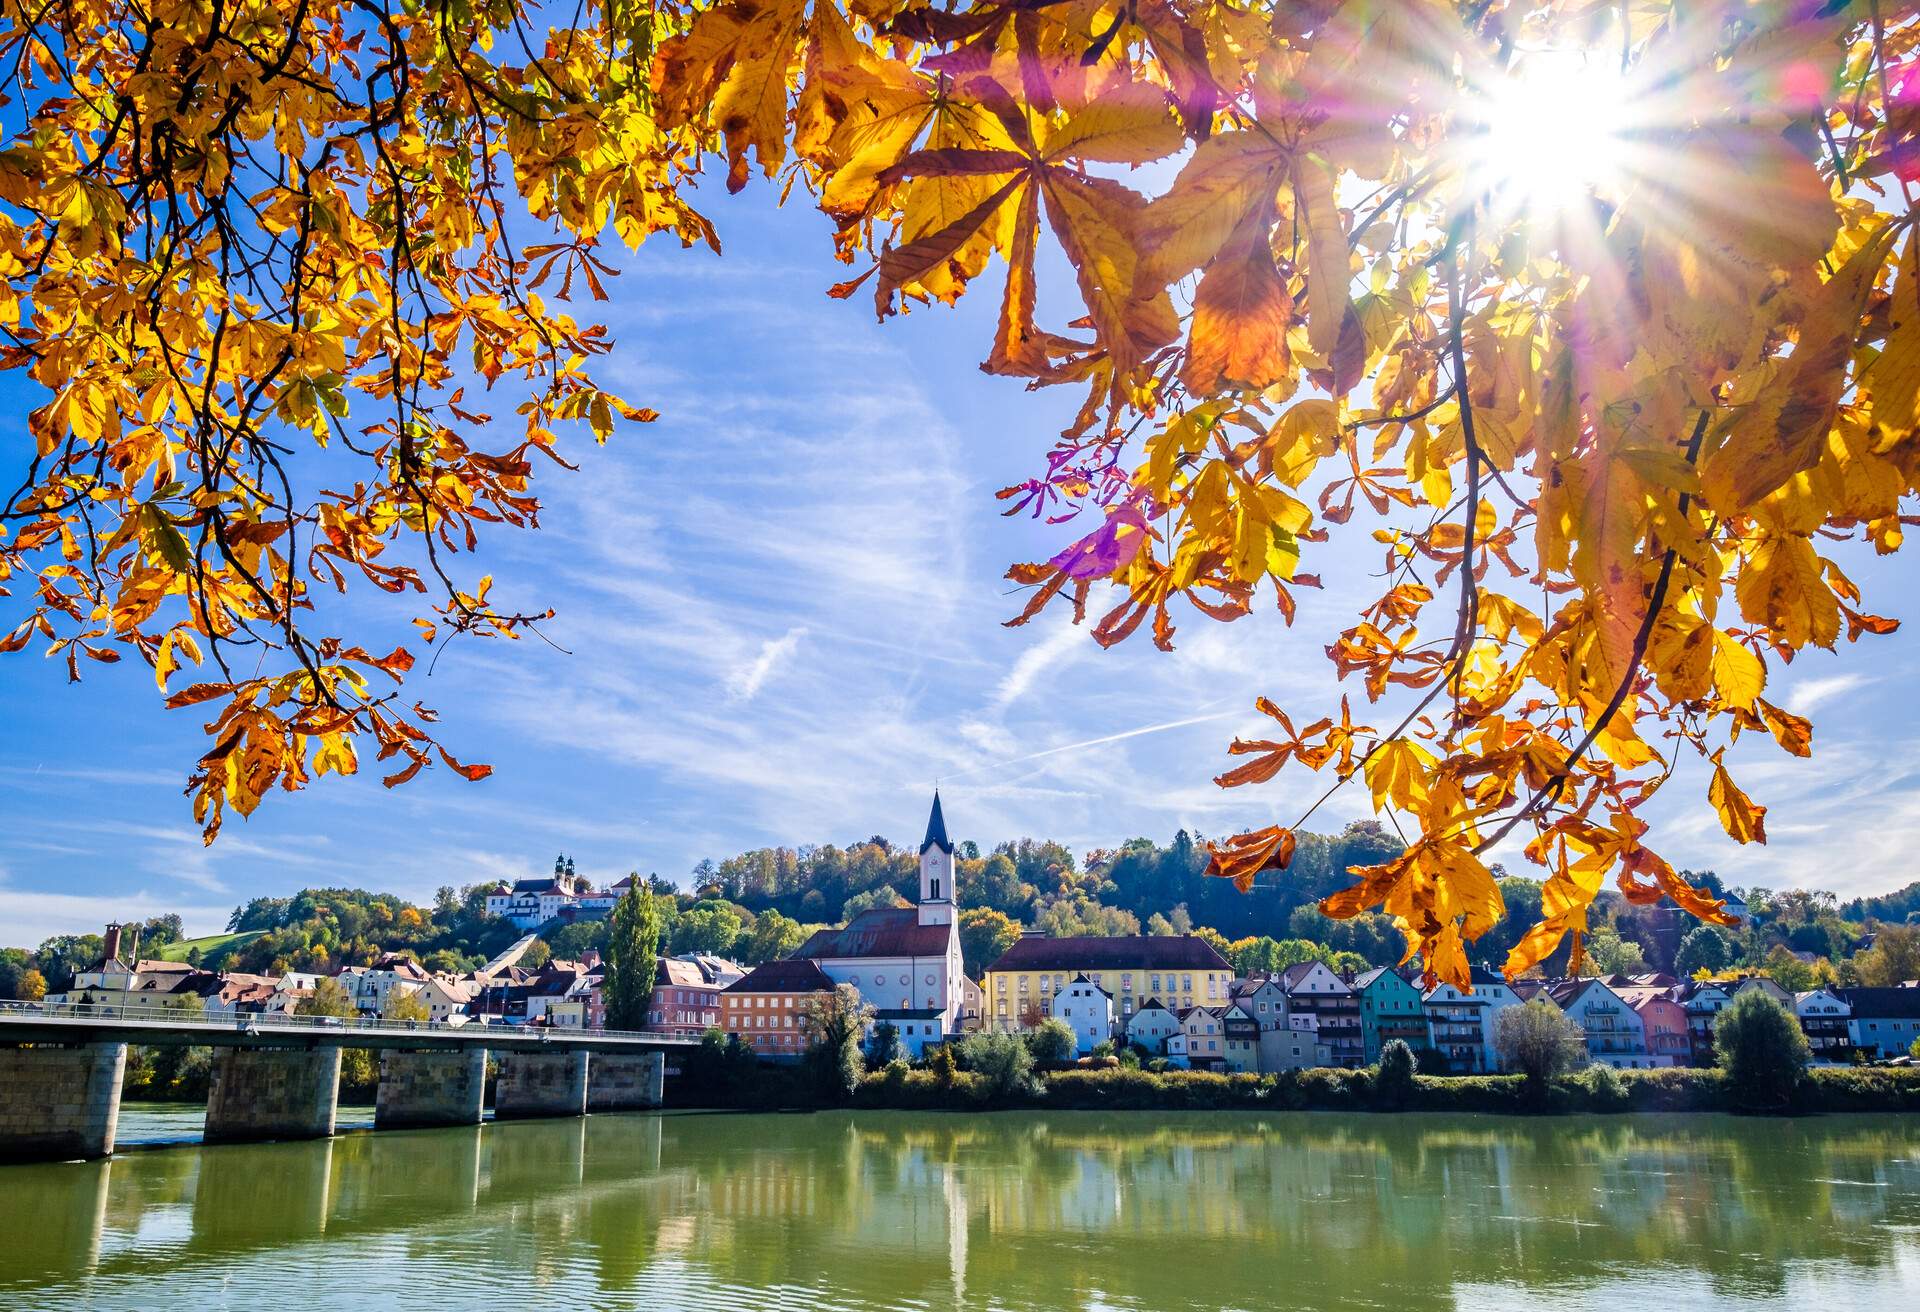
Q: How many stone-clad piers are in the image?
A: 5